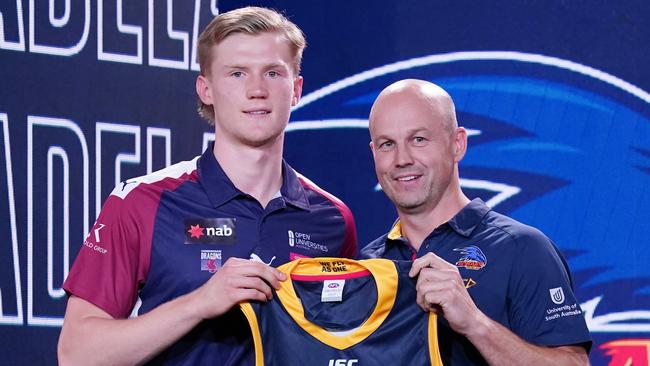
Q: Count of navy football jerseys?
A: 1